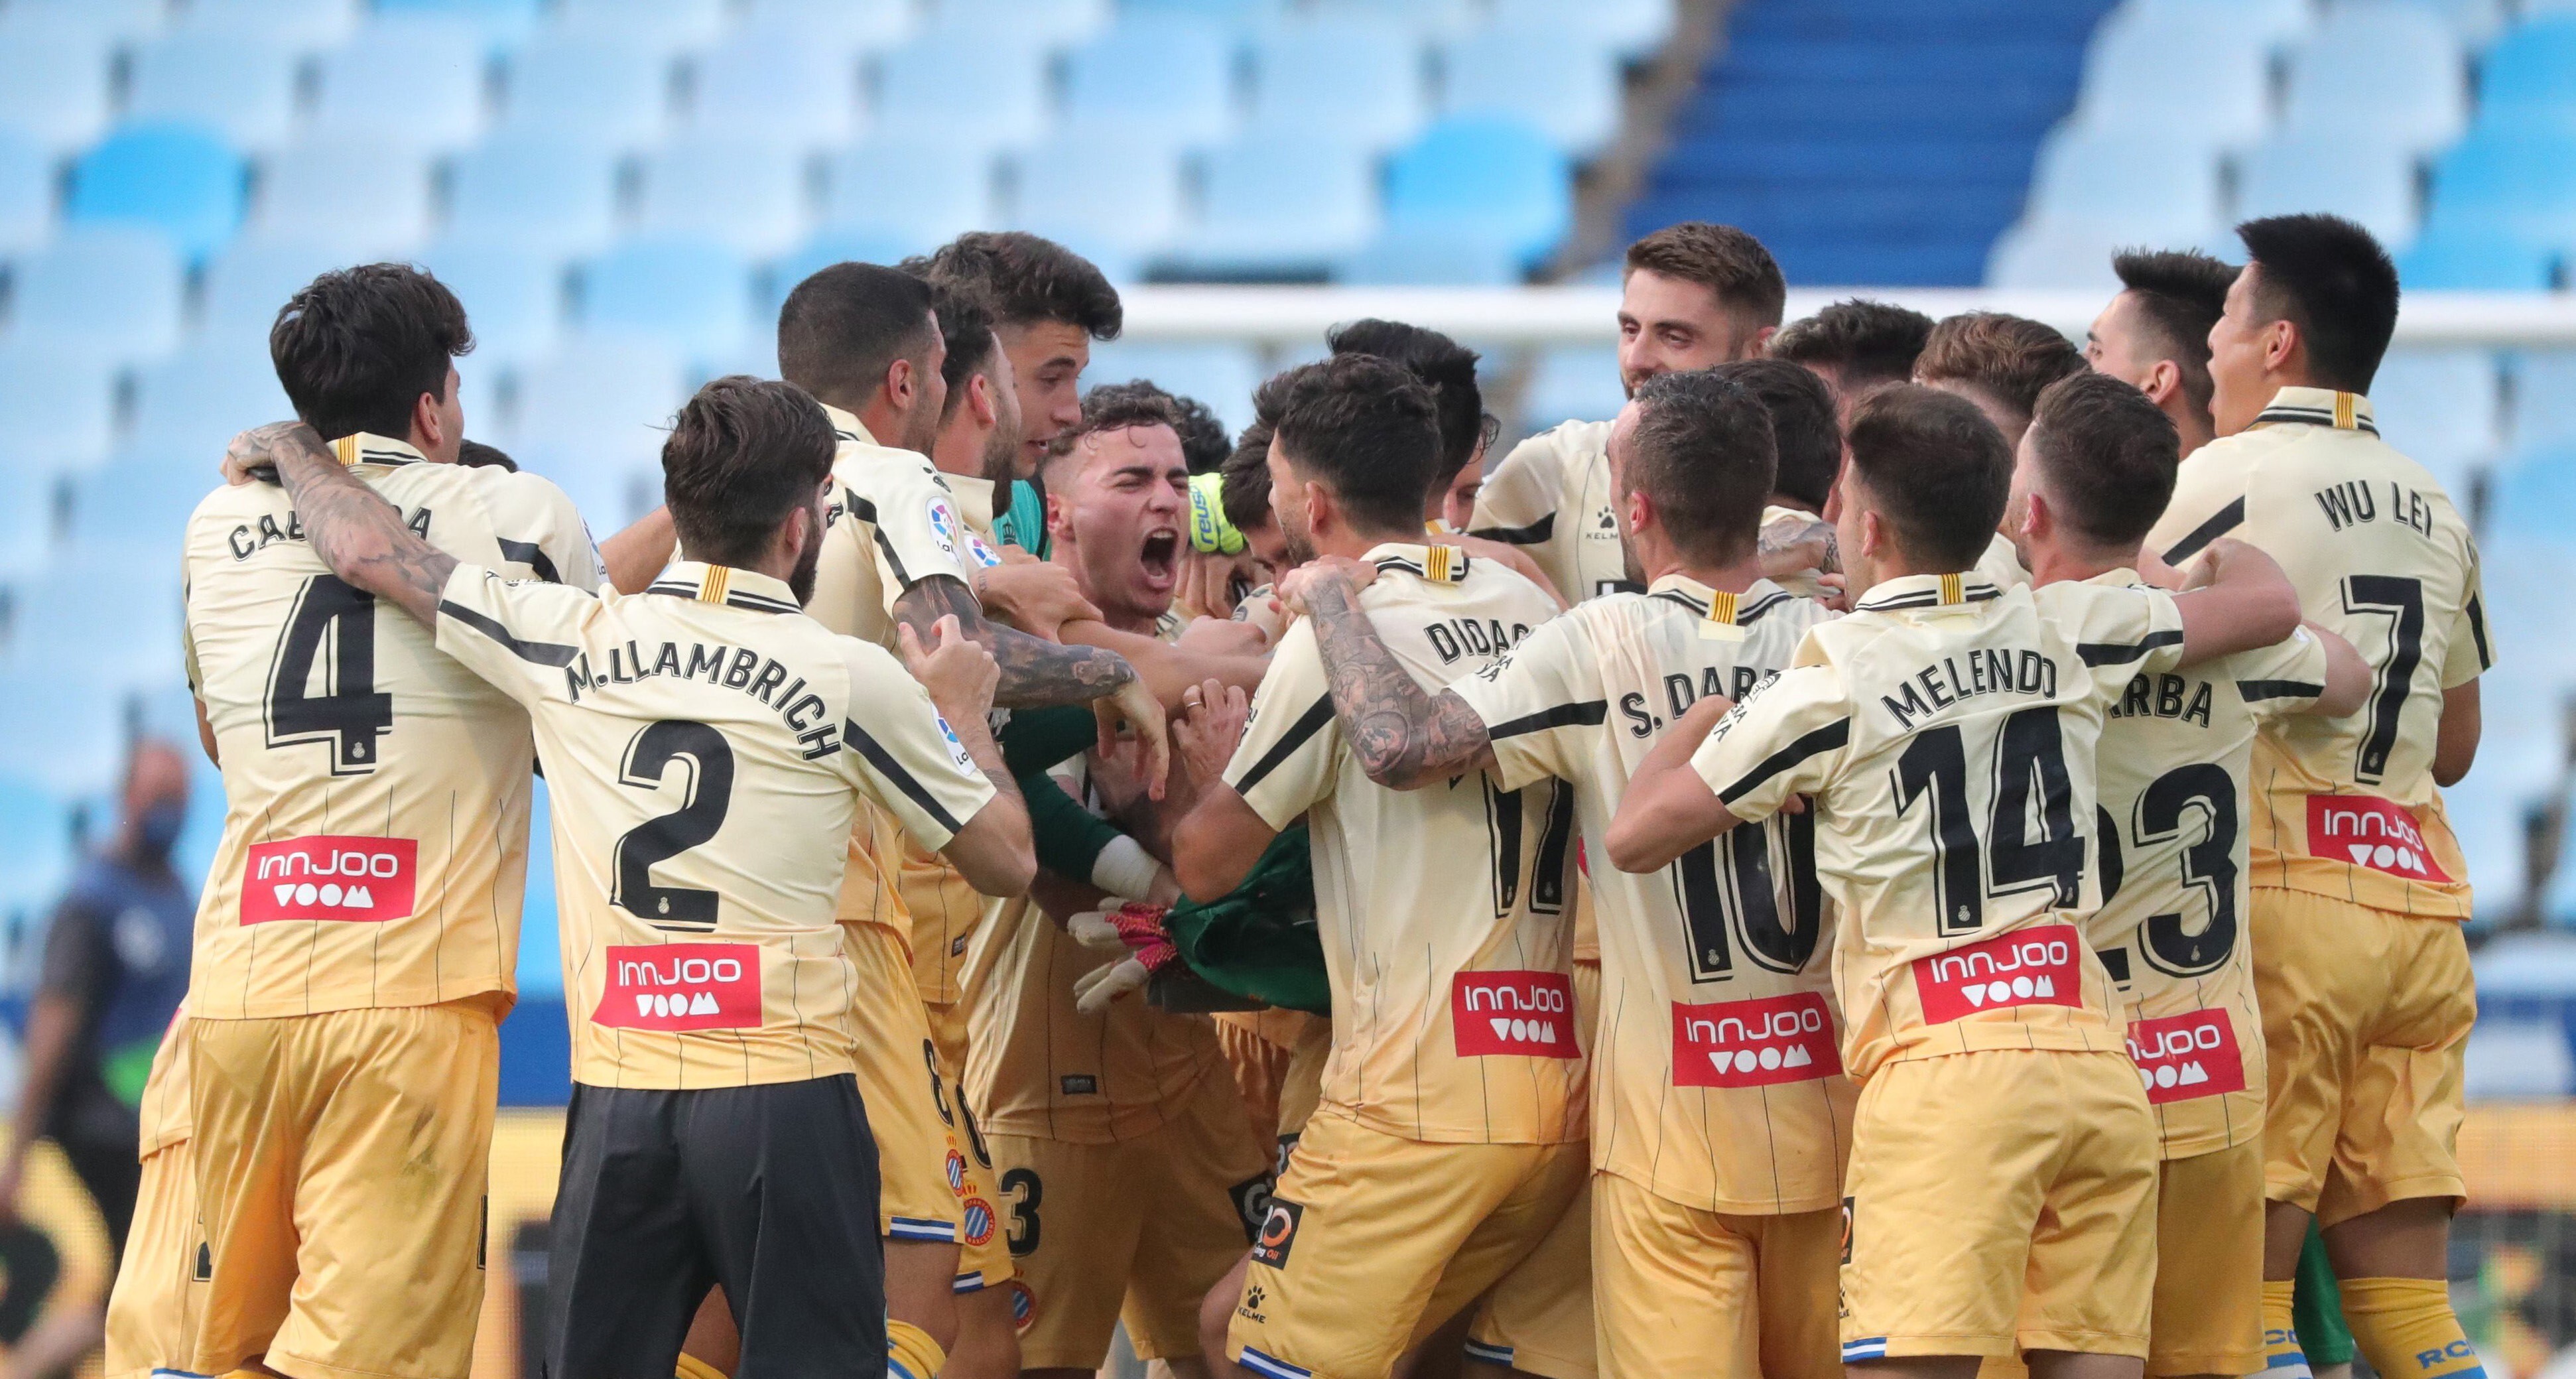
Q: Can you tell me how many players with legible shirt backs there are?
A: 7